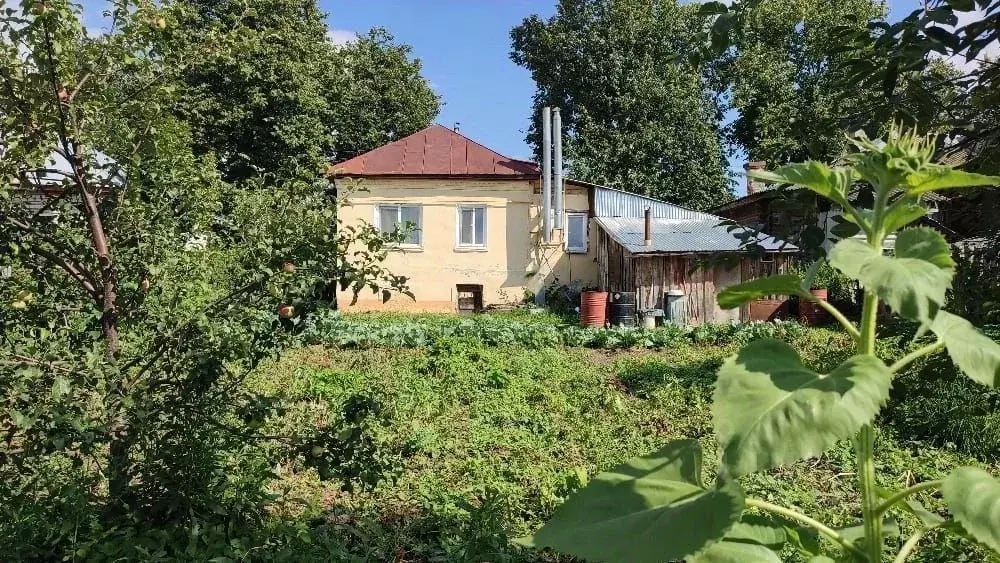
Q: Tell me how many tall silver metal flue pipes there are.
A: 2